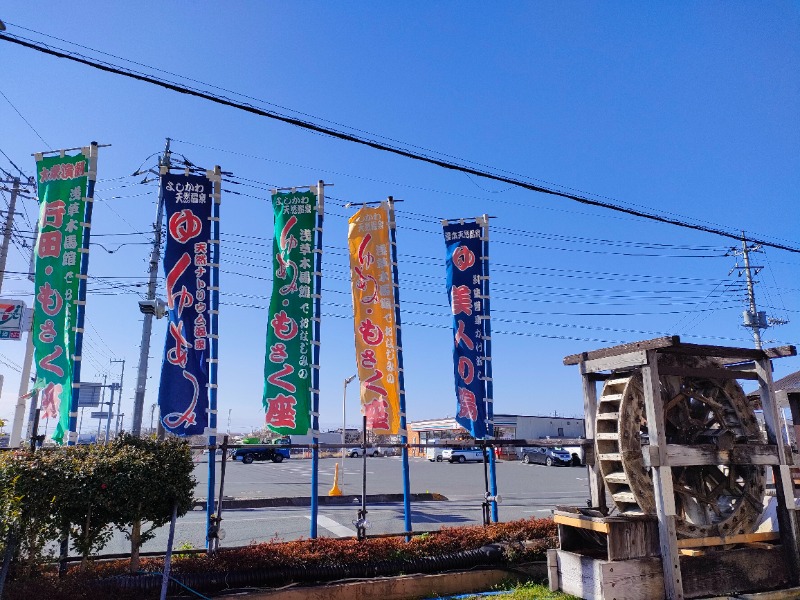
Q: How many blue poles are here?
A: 5